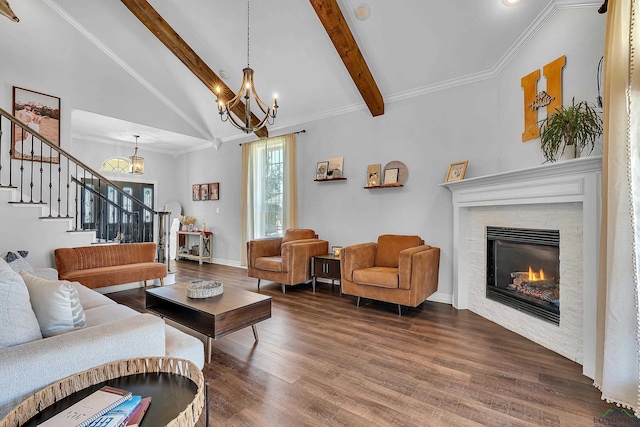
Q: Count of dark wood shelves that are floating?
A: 2